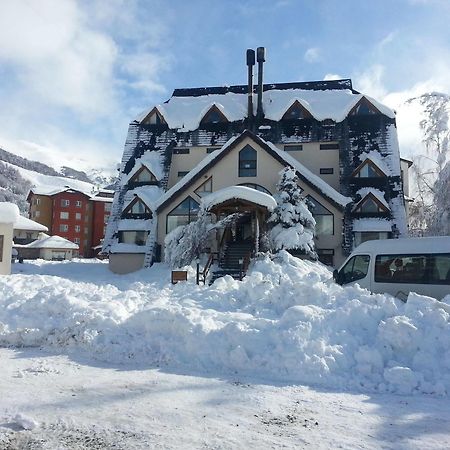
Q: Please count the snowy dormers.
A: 8